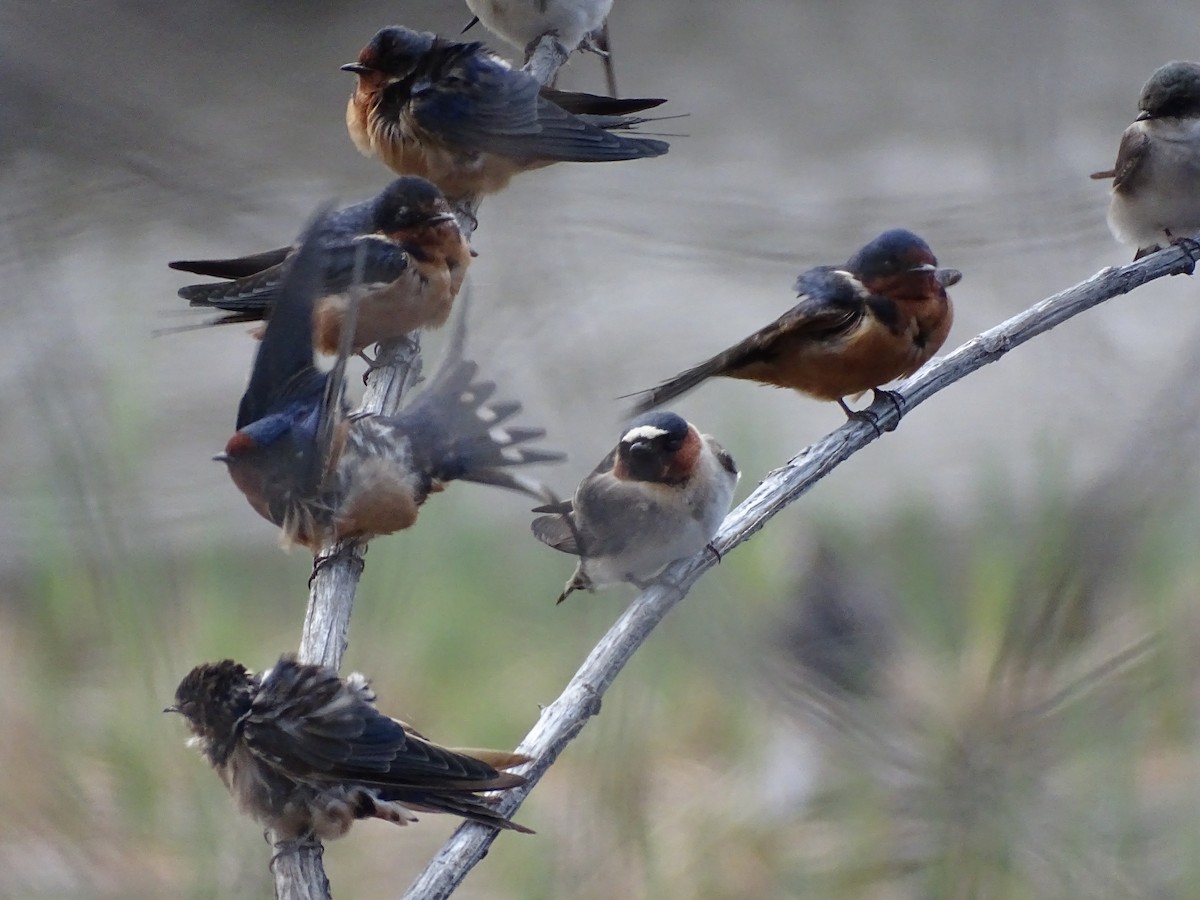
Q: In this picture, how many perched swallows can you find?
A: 8